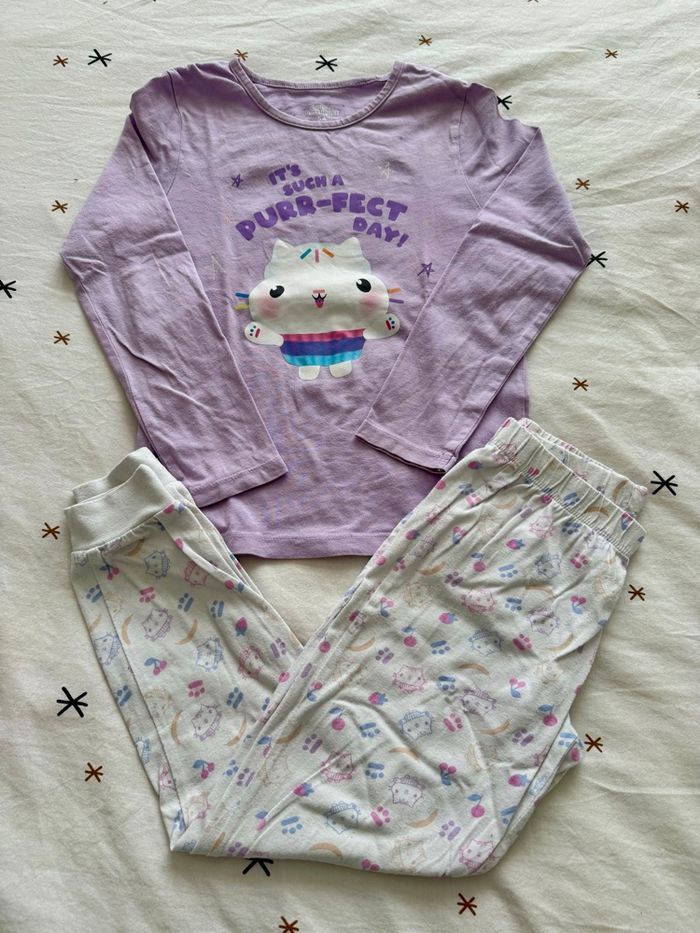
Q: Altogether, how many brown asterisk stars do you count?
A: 15